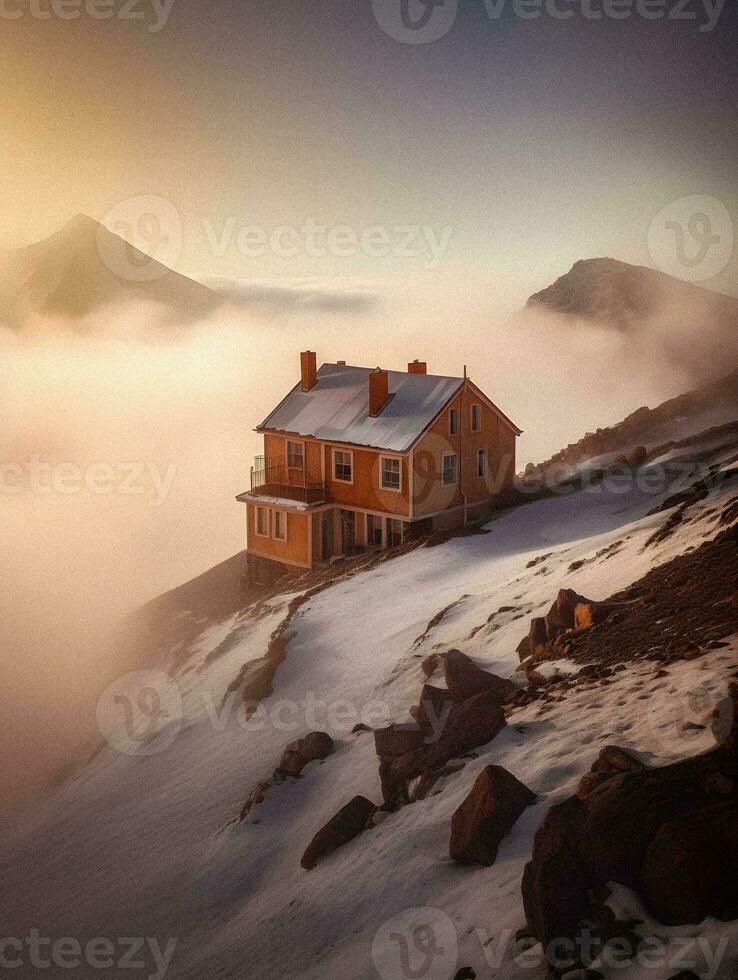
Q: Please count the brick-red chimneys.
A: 3